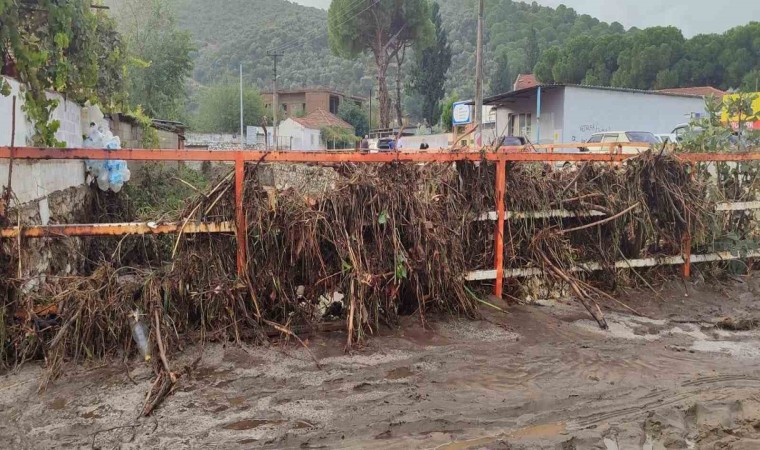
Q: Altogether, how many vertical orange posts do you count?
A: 3